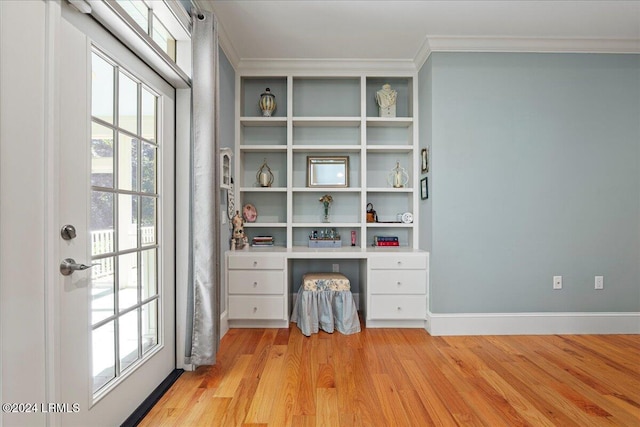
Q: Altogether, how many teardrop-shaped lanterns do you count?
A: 2